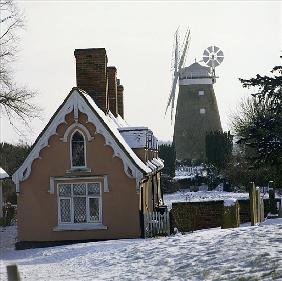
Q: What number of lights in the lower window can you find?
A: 6